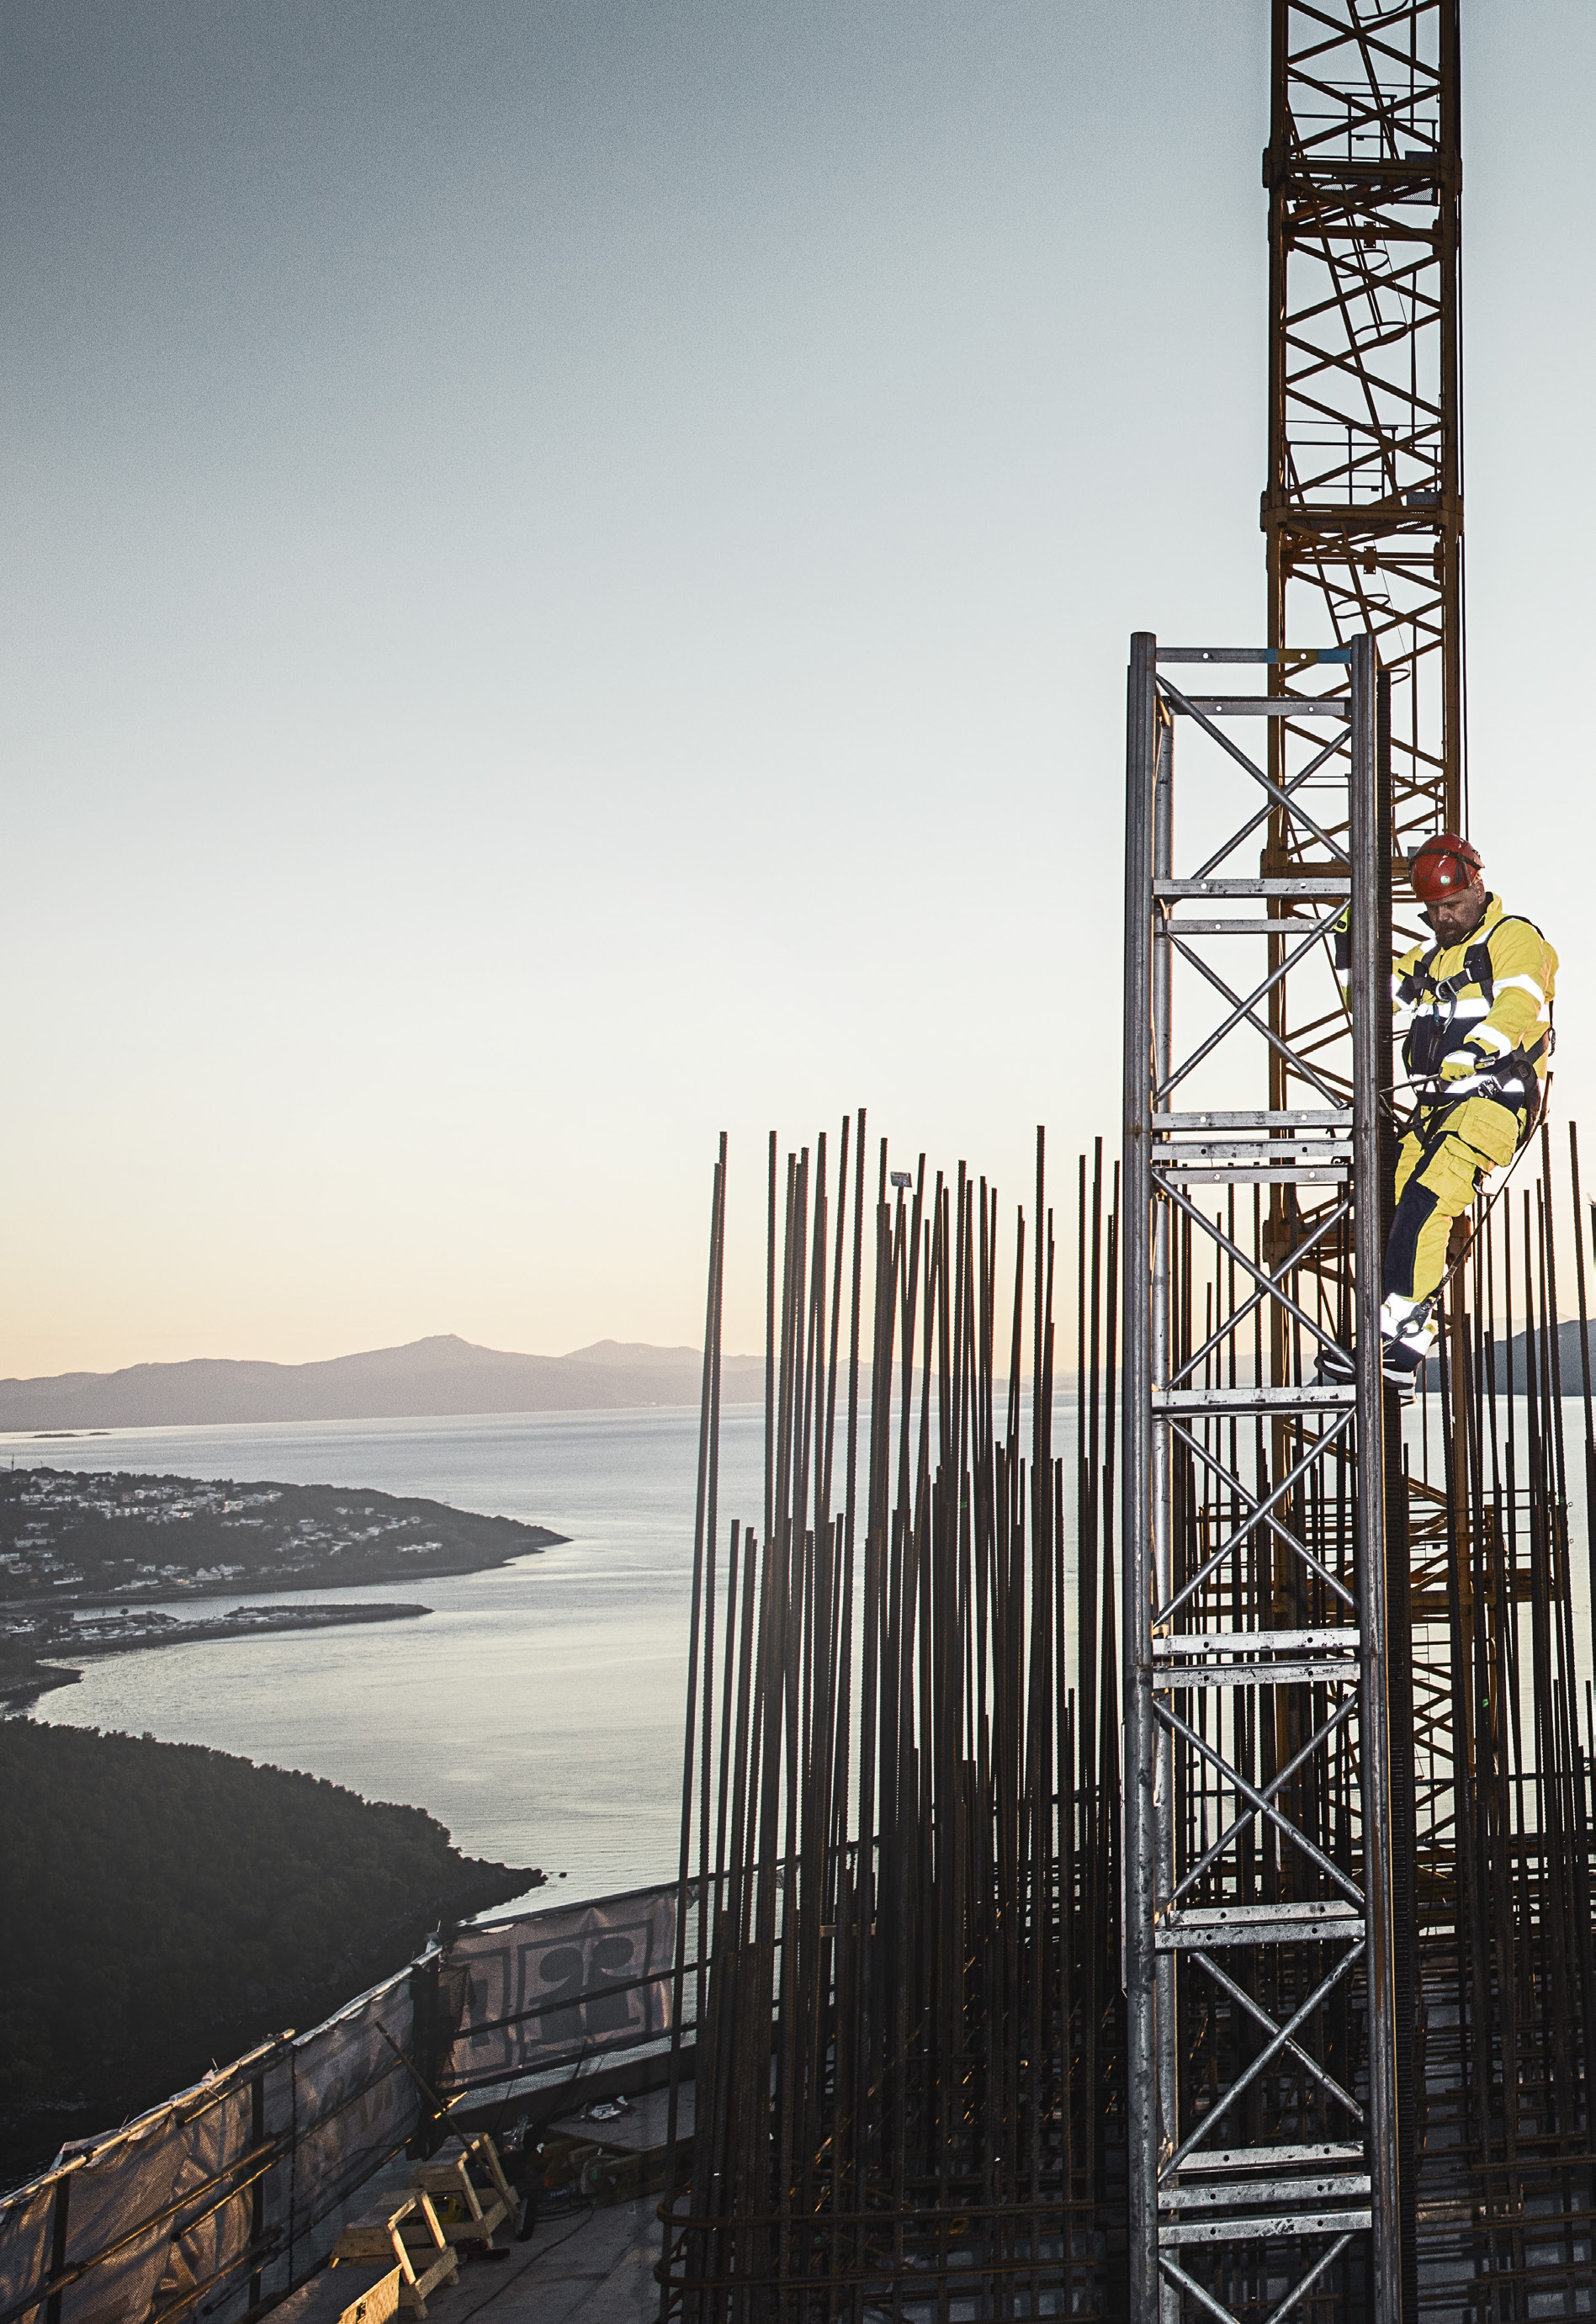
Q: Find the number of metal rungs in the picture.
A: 15